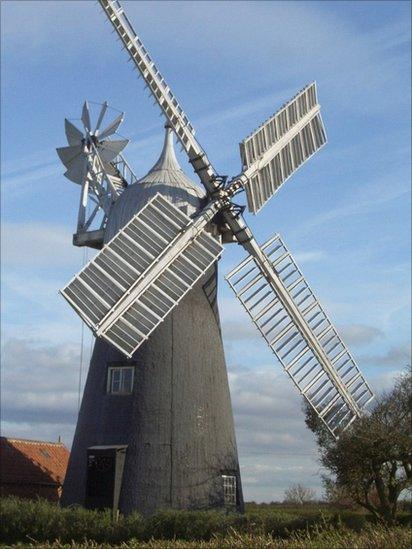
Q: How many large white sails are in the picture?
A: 4